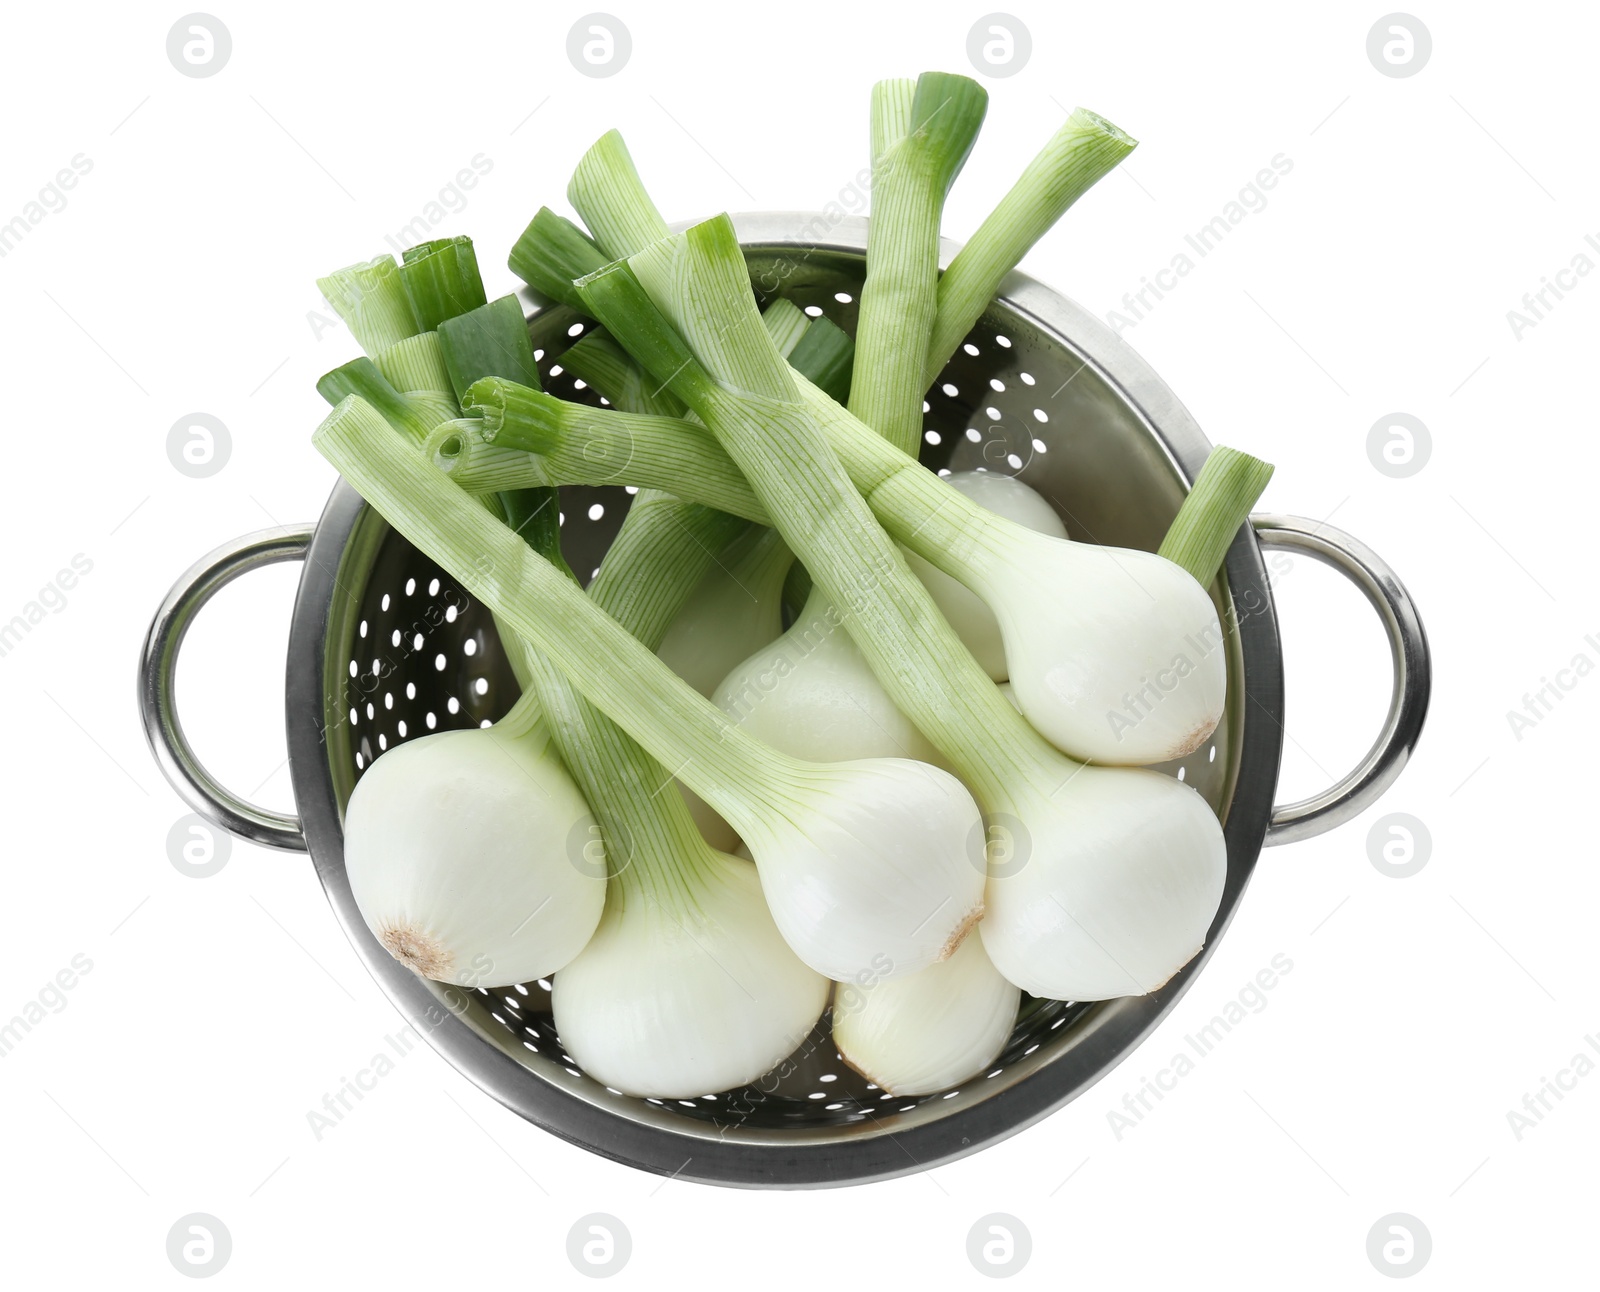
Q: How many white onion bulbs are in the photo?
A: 9